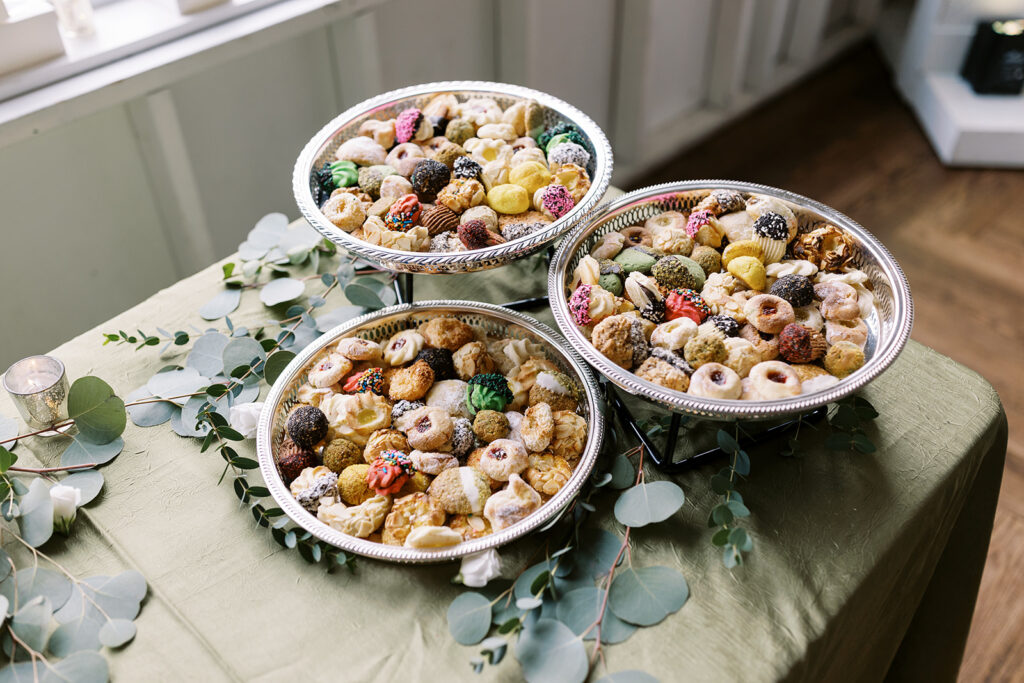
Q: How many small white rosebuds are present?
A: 3